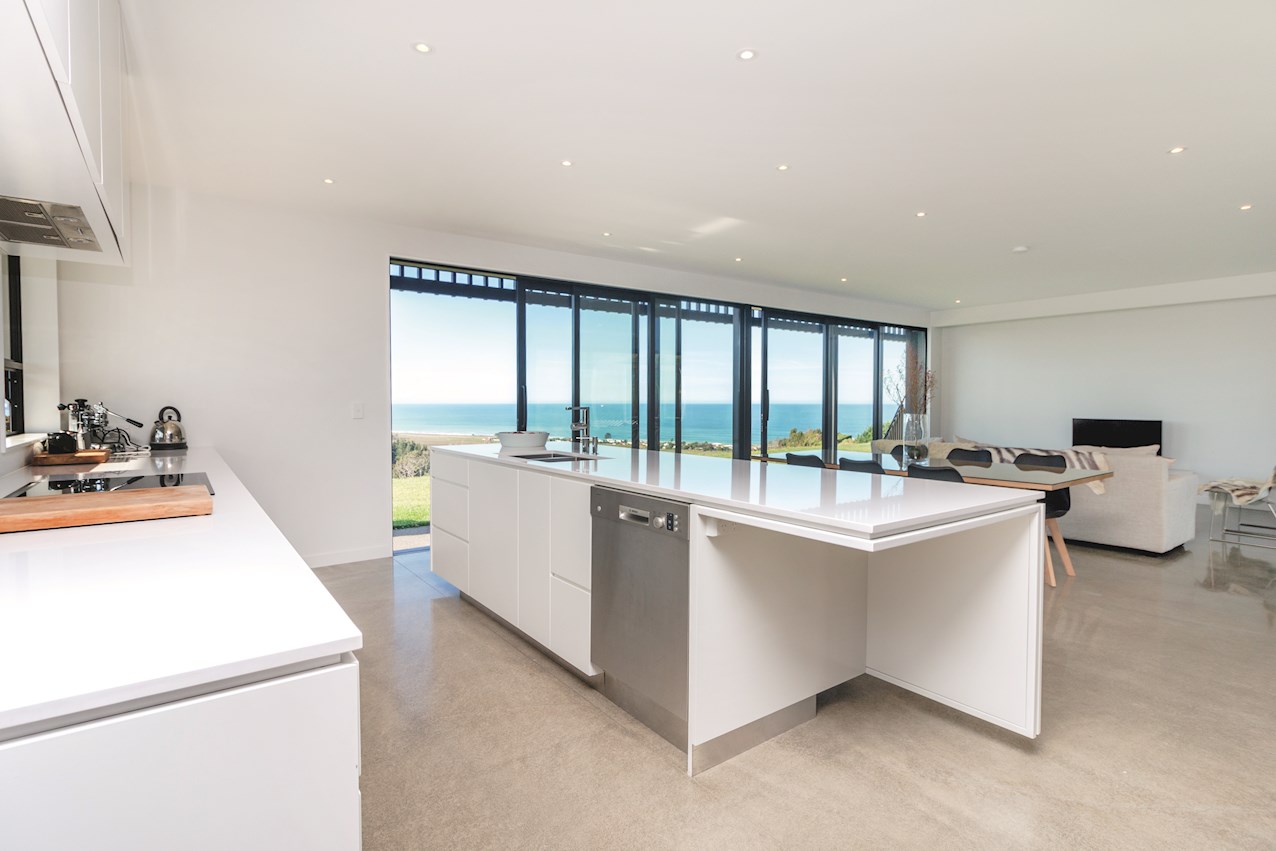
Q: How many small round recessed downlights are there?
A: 12